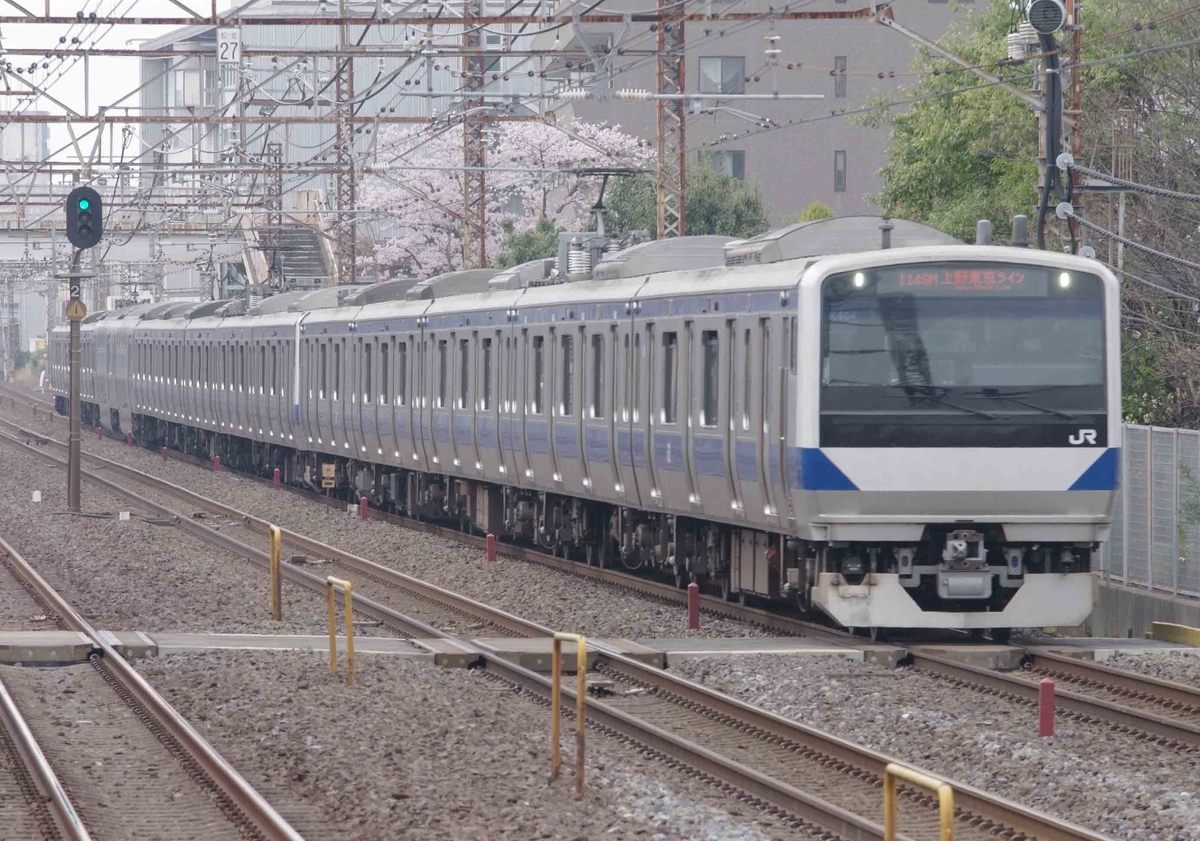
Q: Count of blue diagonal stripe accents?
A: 2